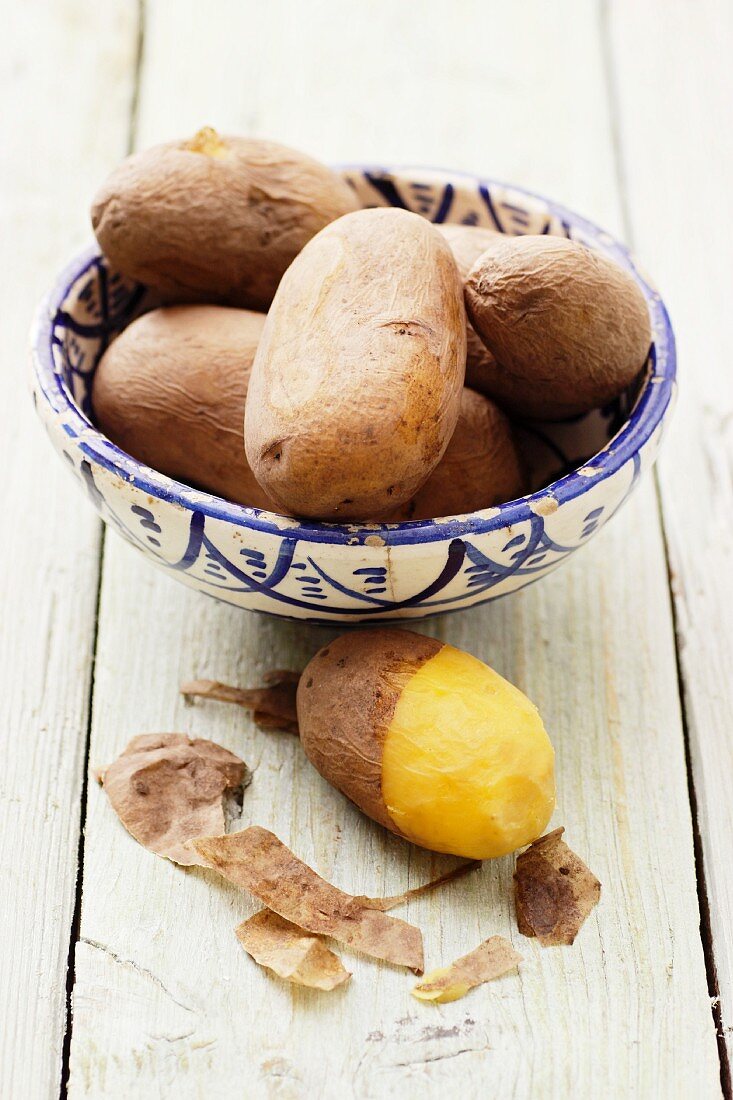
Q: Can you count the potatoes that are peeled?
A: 1